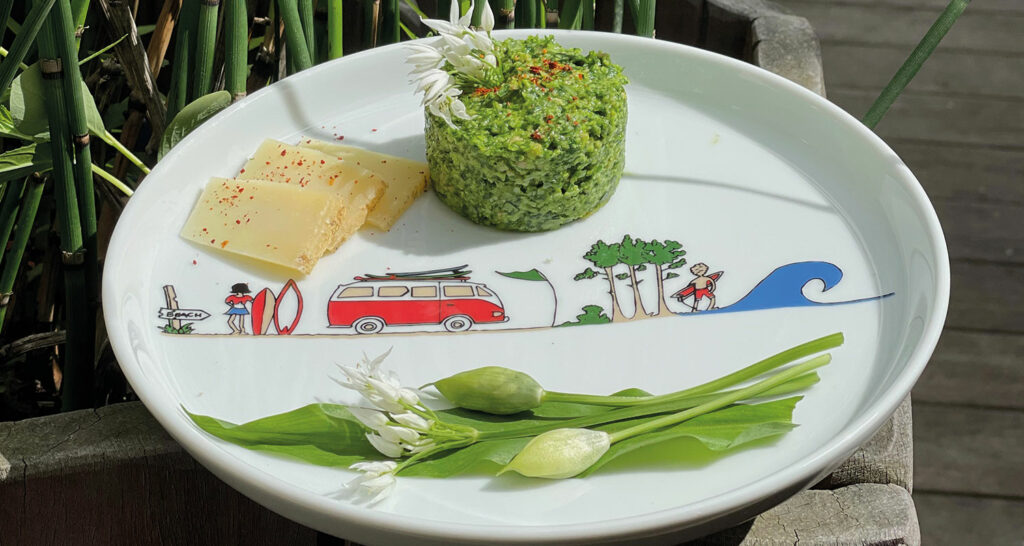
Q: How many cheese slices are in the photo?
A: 3